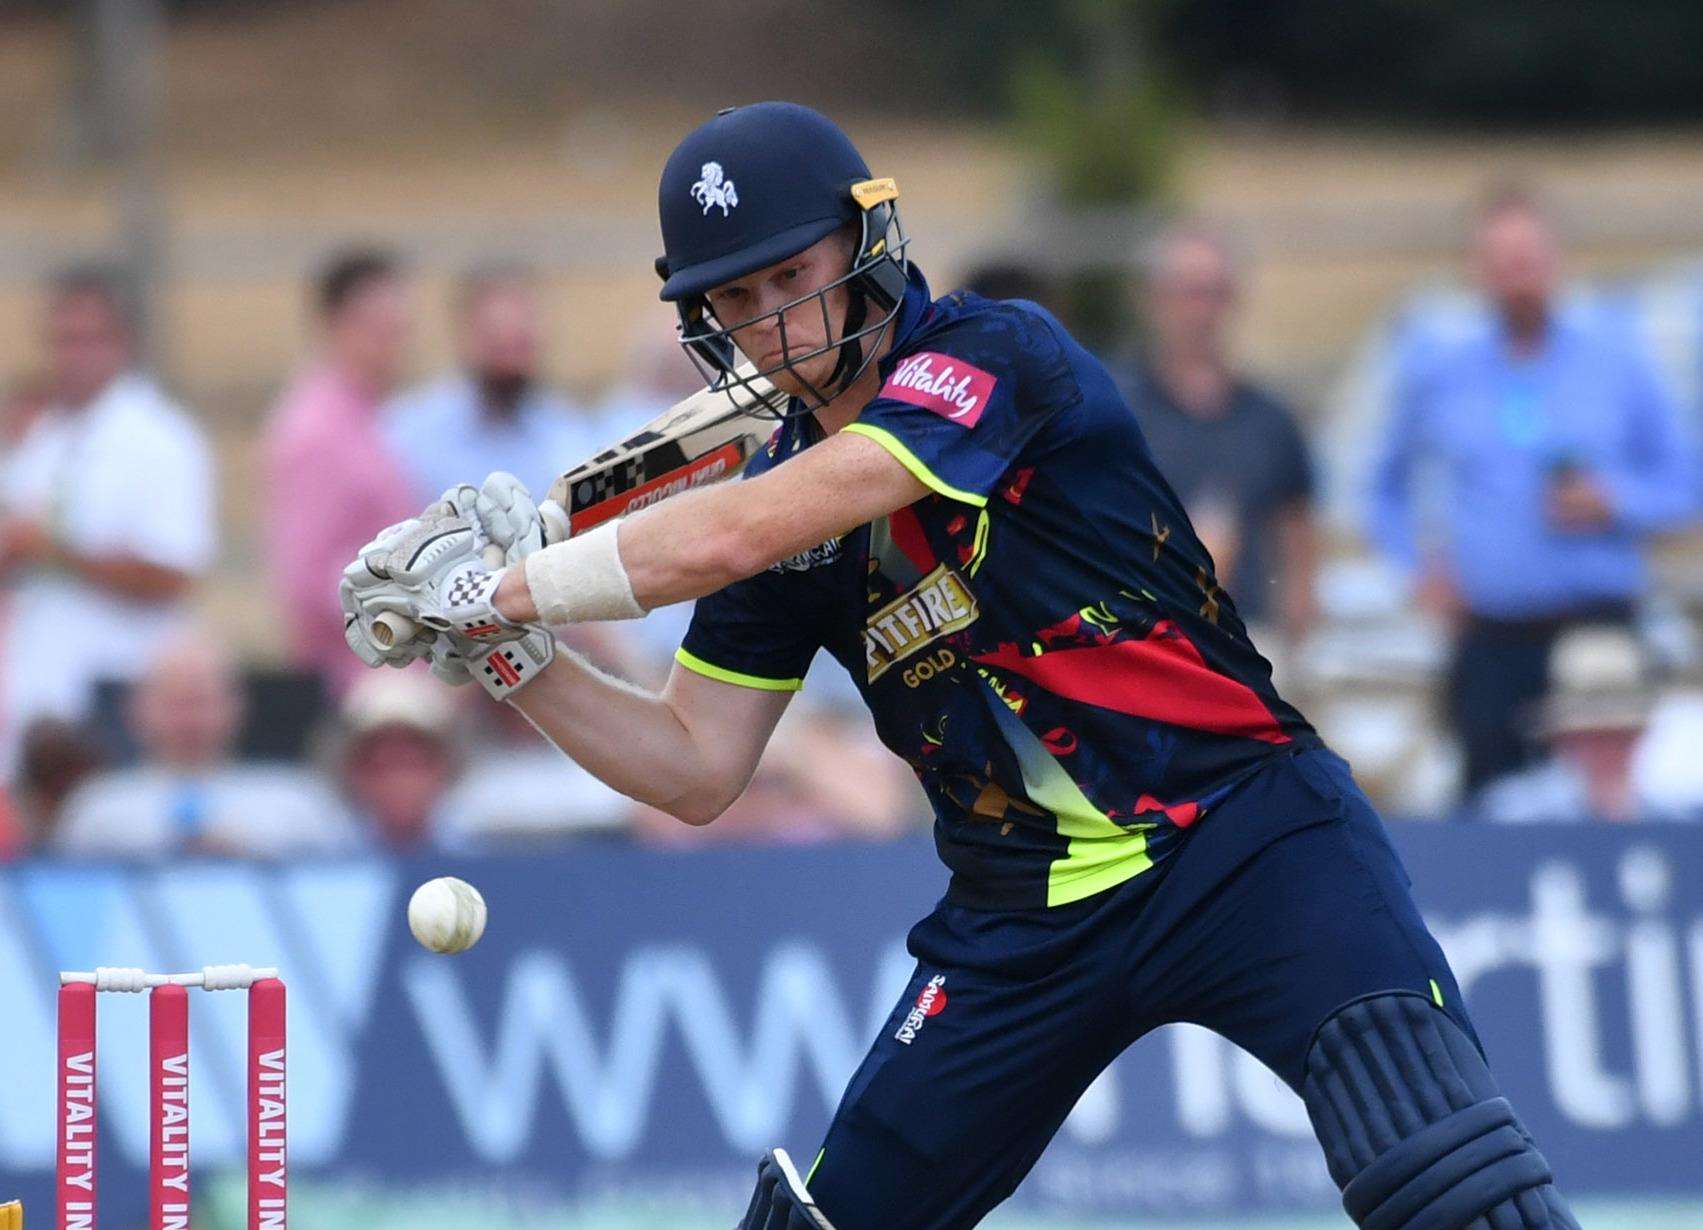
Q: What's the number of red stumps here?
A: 3